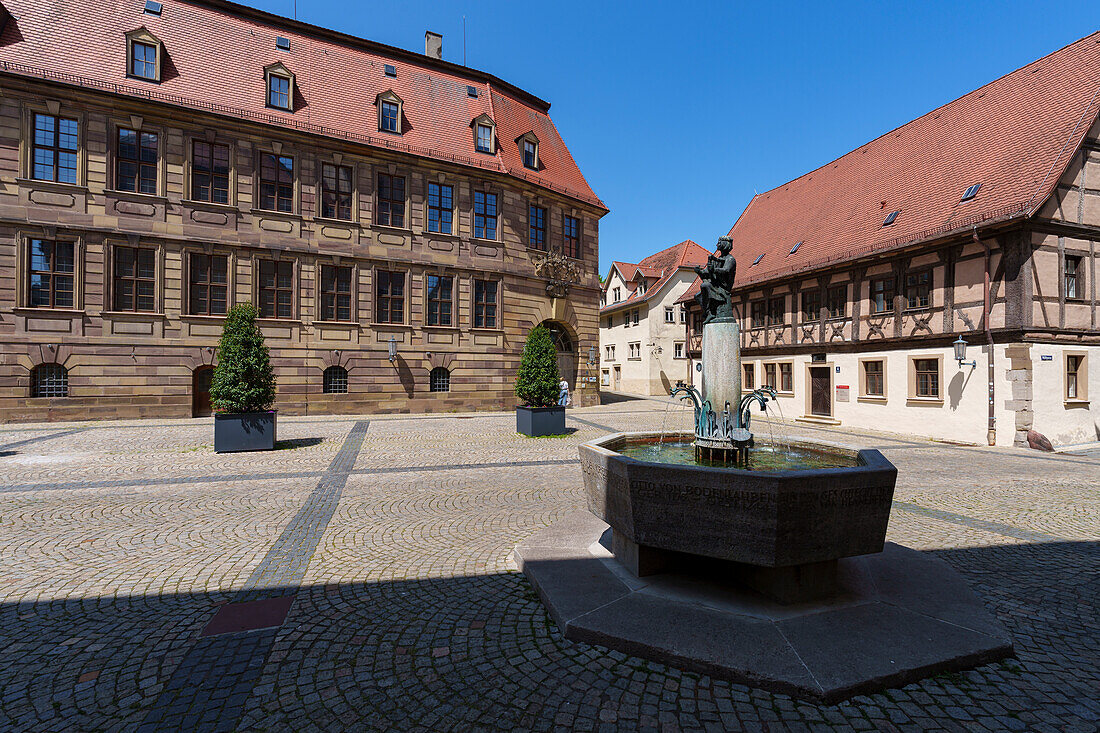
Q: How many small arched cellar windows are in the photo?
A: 3